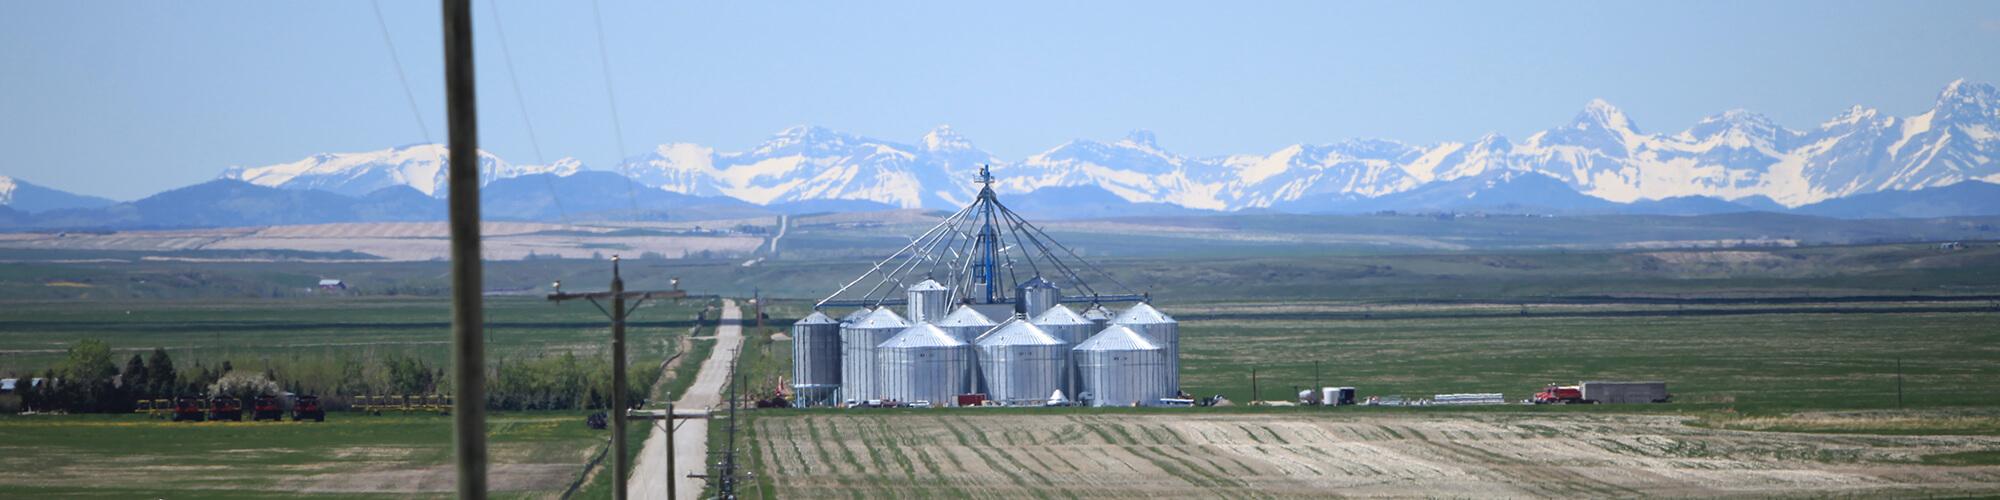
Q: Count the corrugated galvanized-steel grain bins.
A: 12